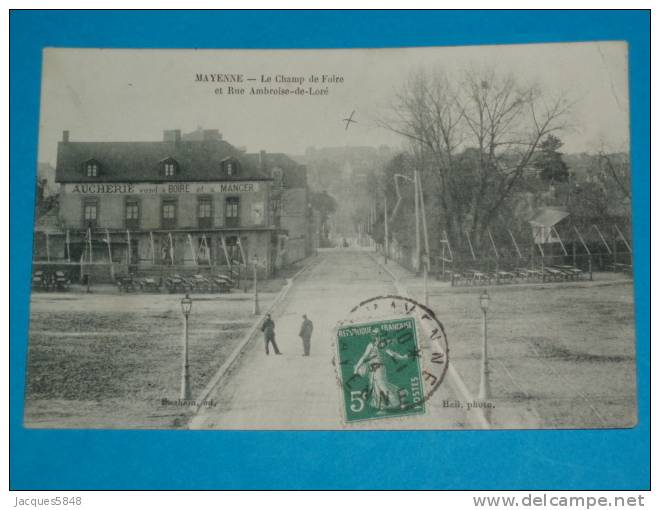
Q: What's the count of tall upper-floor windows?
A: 5